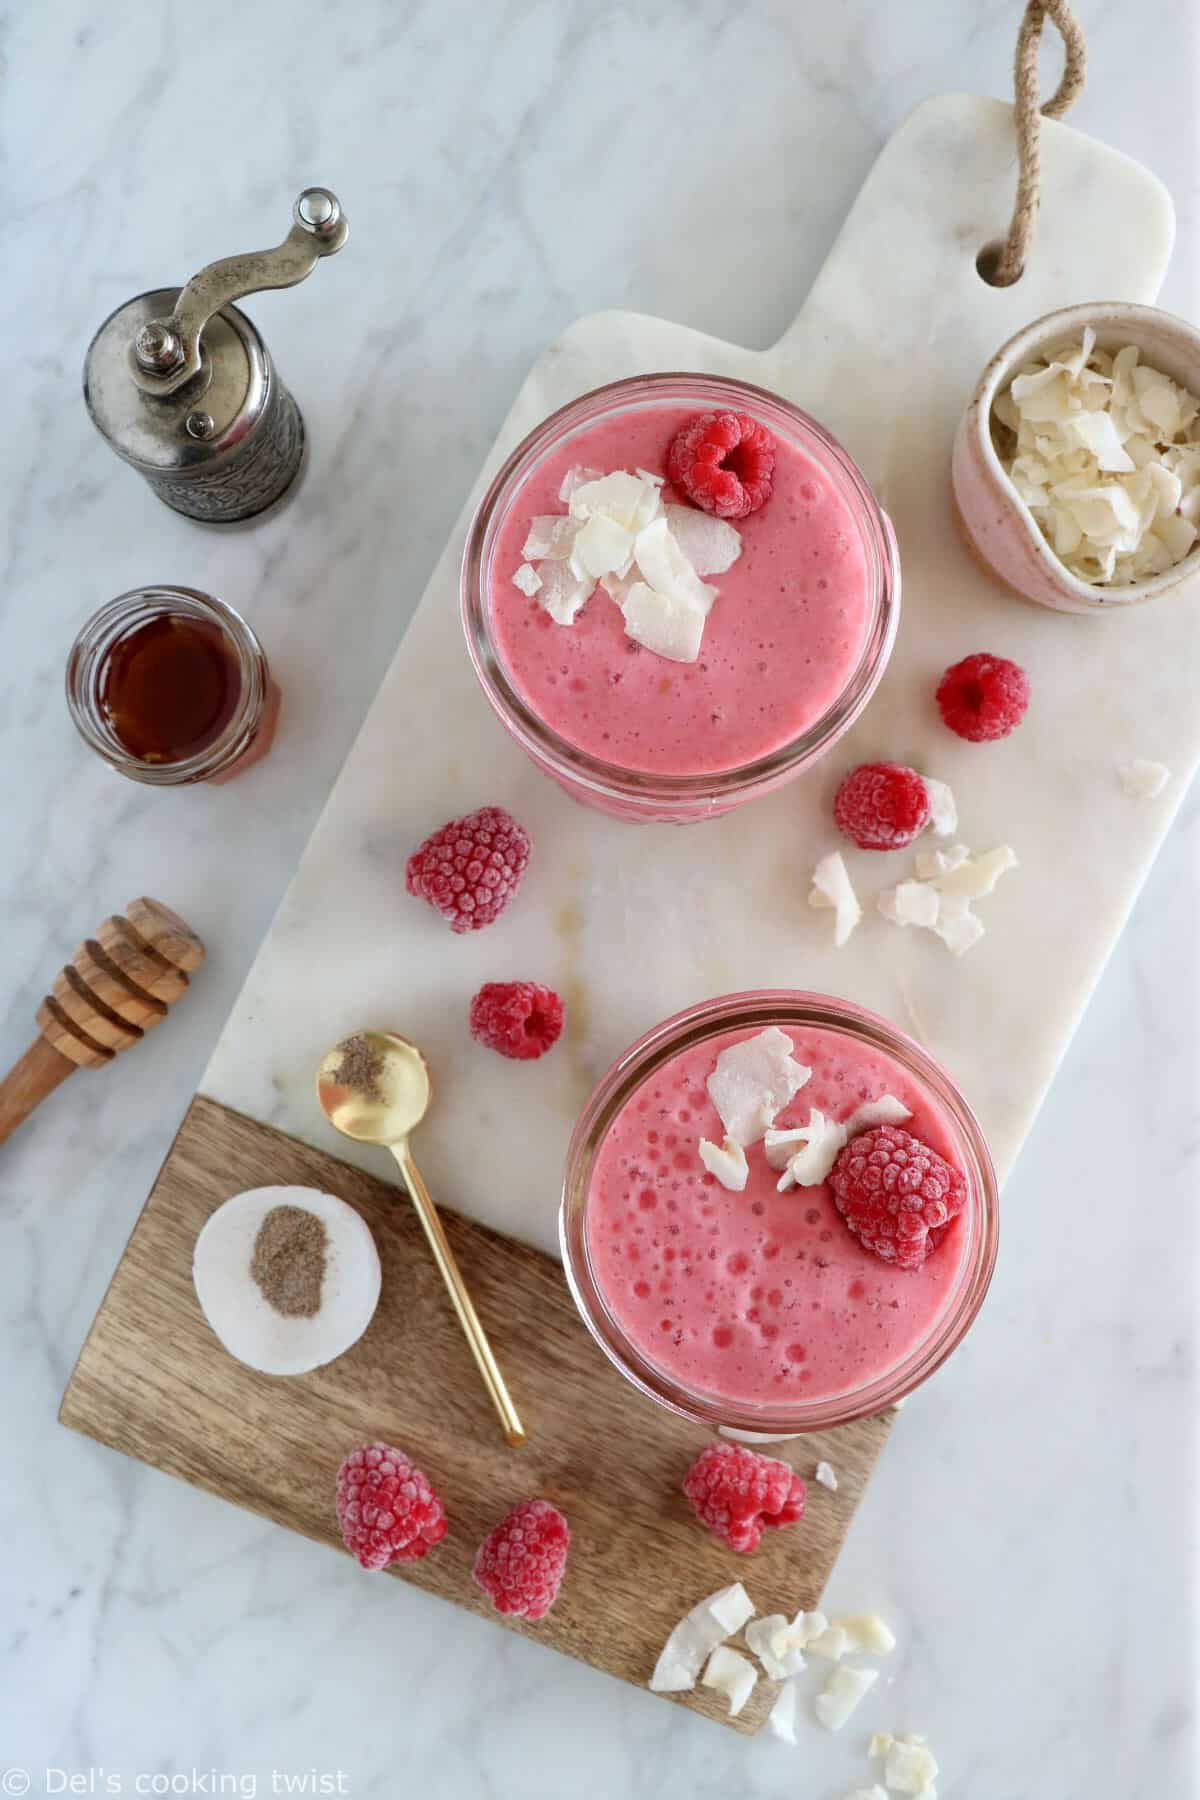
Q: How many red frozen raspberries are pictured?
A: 9